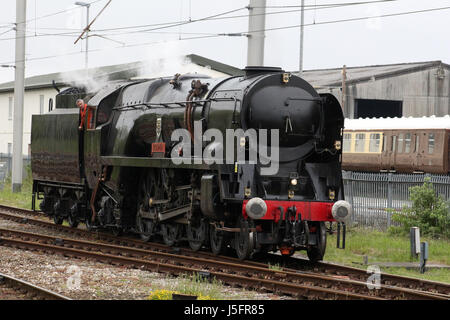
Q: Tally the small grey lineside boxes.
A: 2